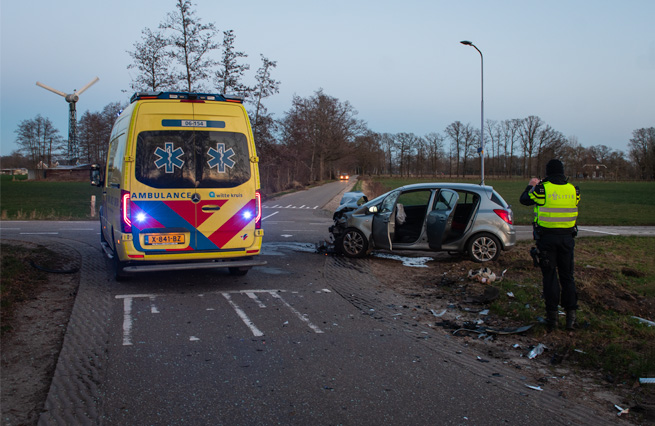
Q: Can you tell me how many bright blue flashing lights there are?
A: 2